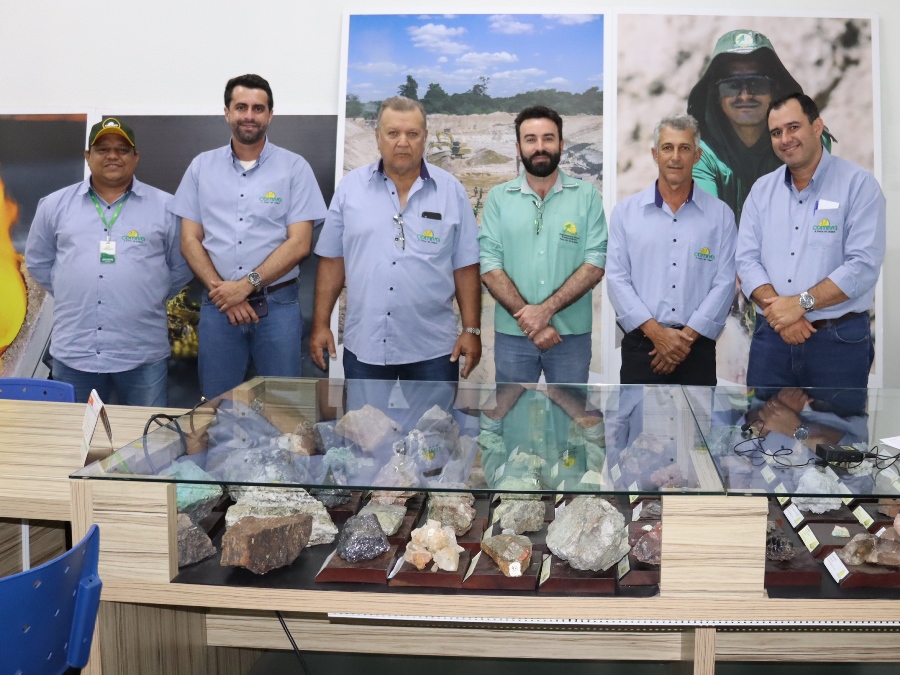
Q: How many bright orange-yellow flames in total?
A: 1